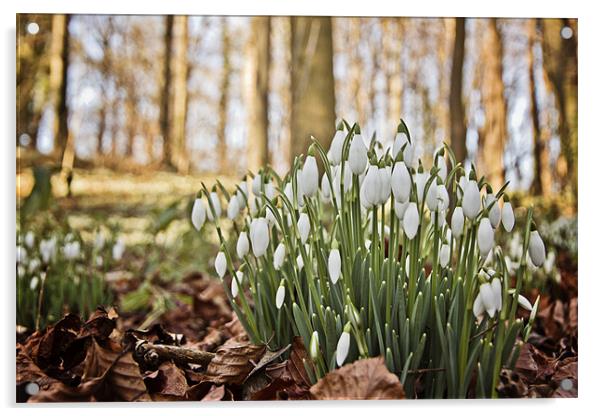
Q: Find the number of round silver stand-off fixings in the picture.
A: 4